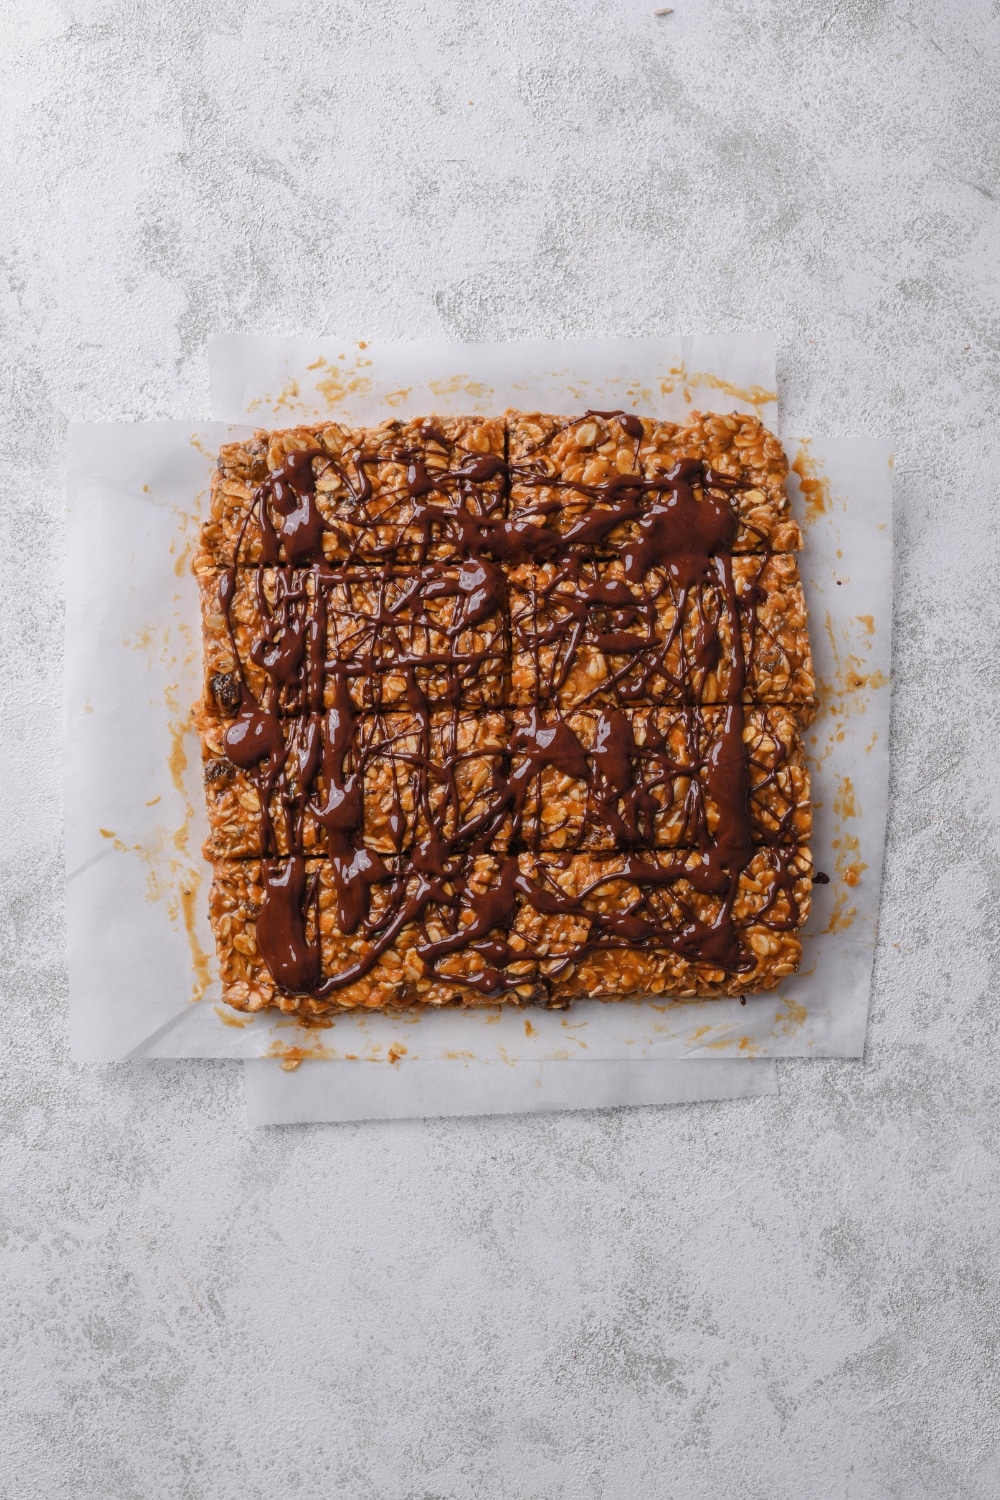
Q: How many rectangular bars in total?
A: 8